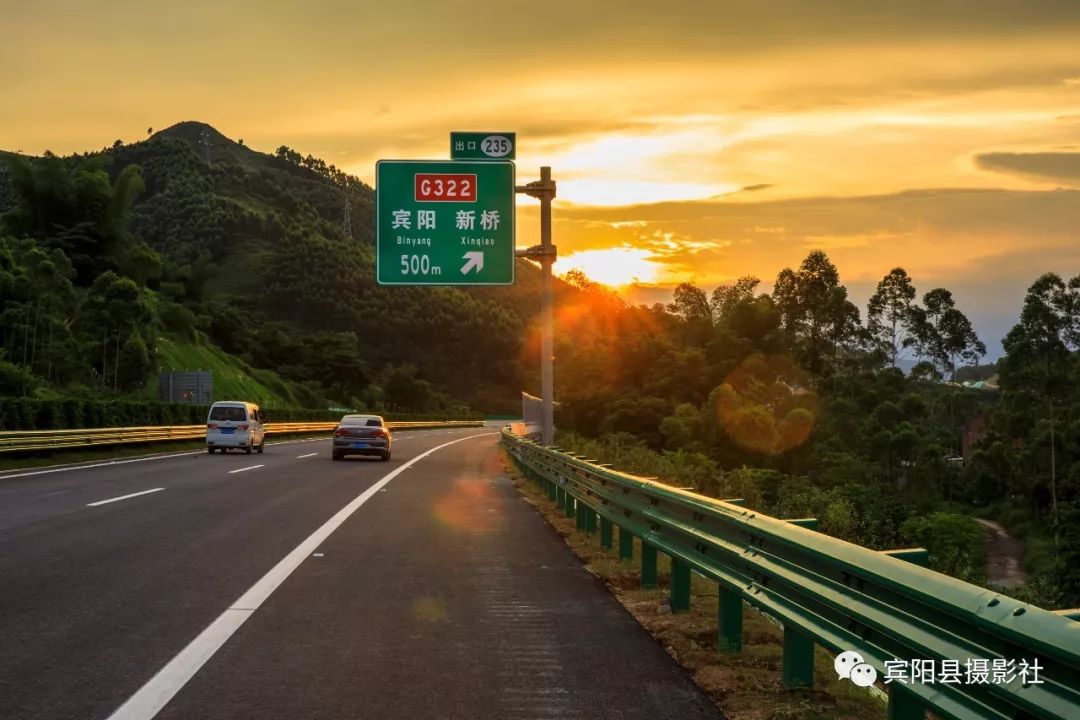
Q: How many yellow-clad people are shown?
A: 0